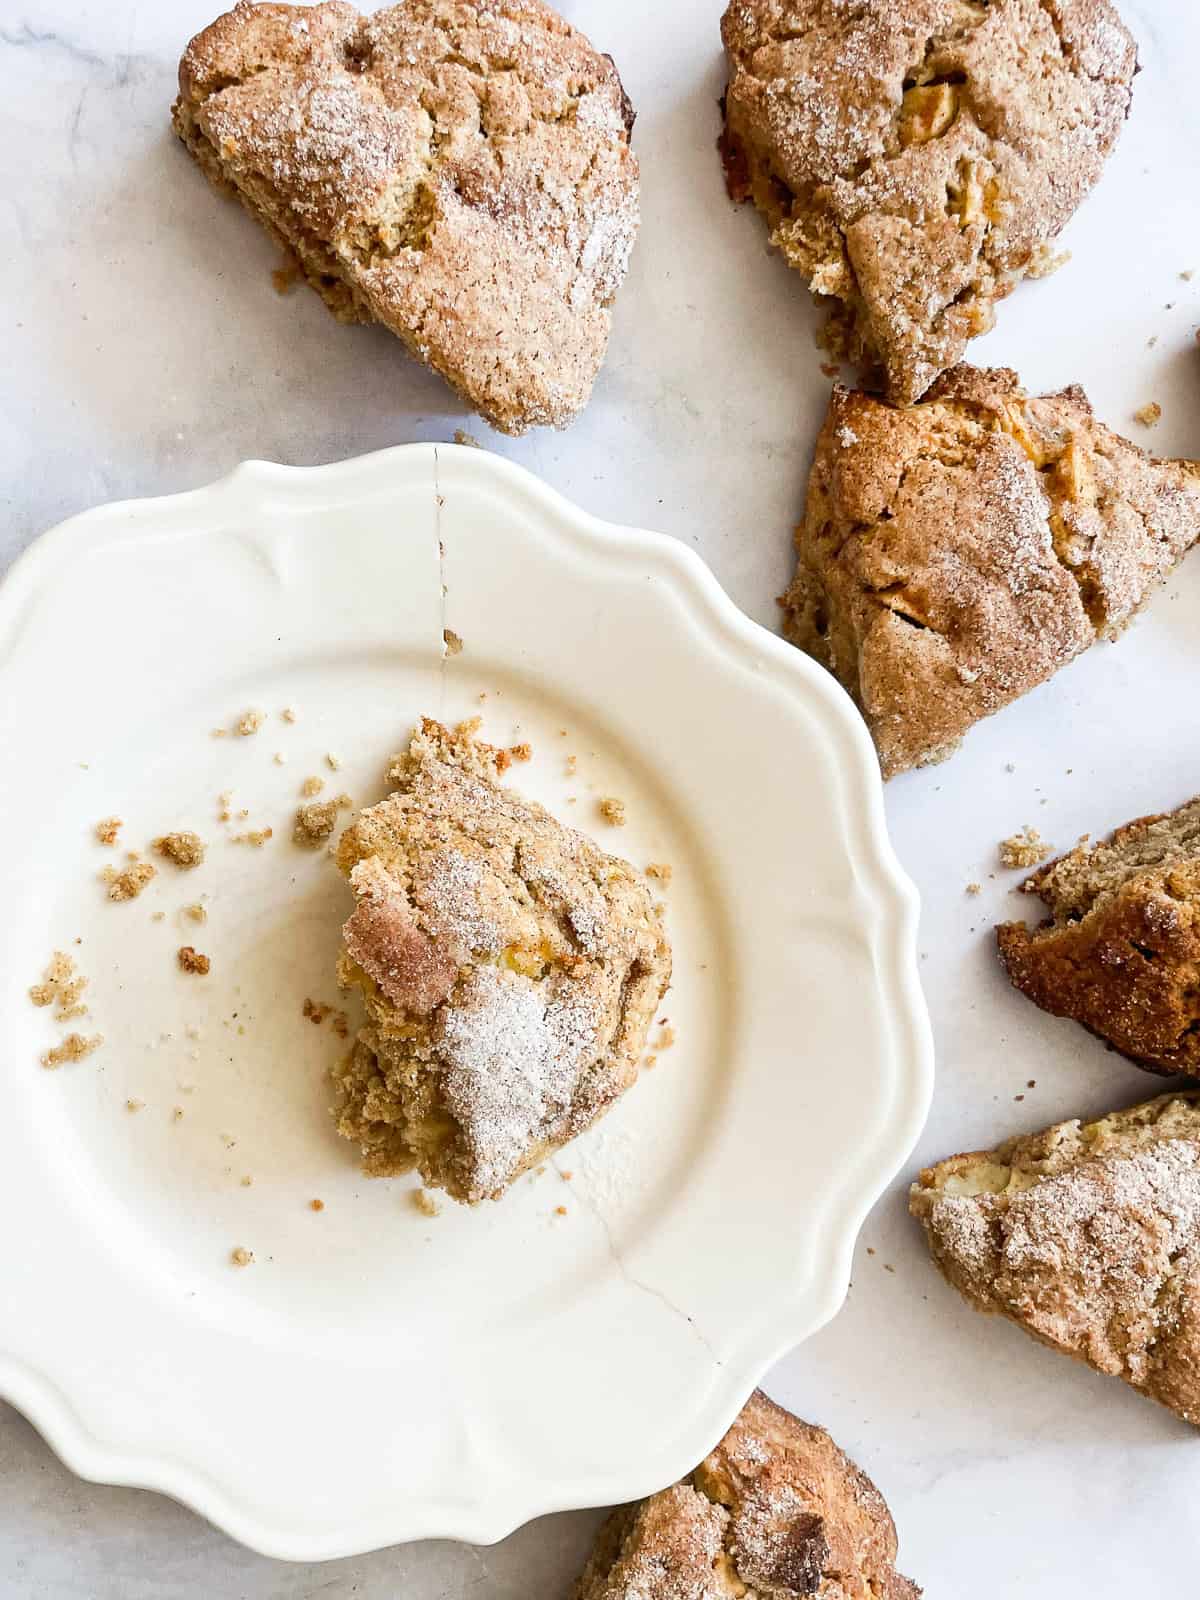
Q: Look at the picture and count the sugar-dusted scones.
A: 7